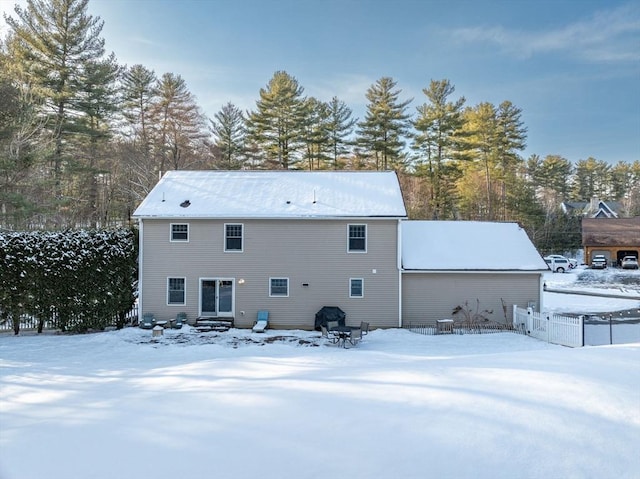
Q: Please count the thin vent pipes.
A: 2